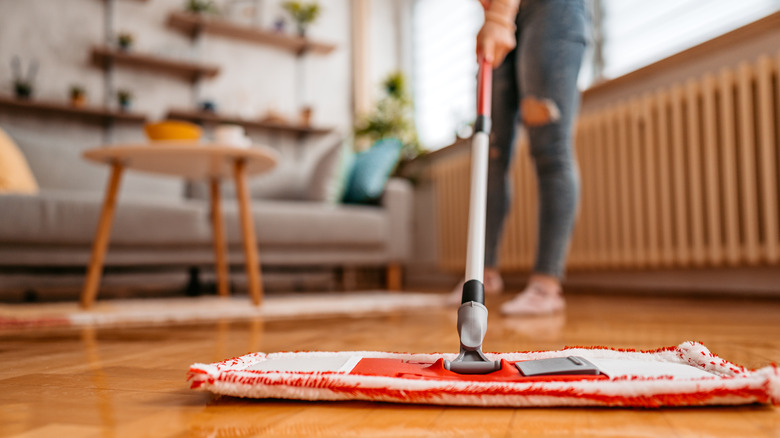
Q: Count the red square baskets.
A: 0